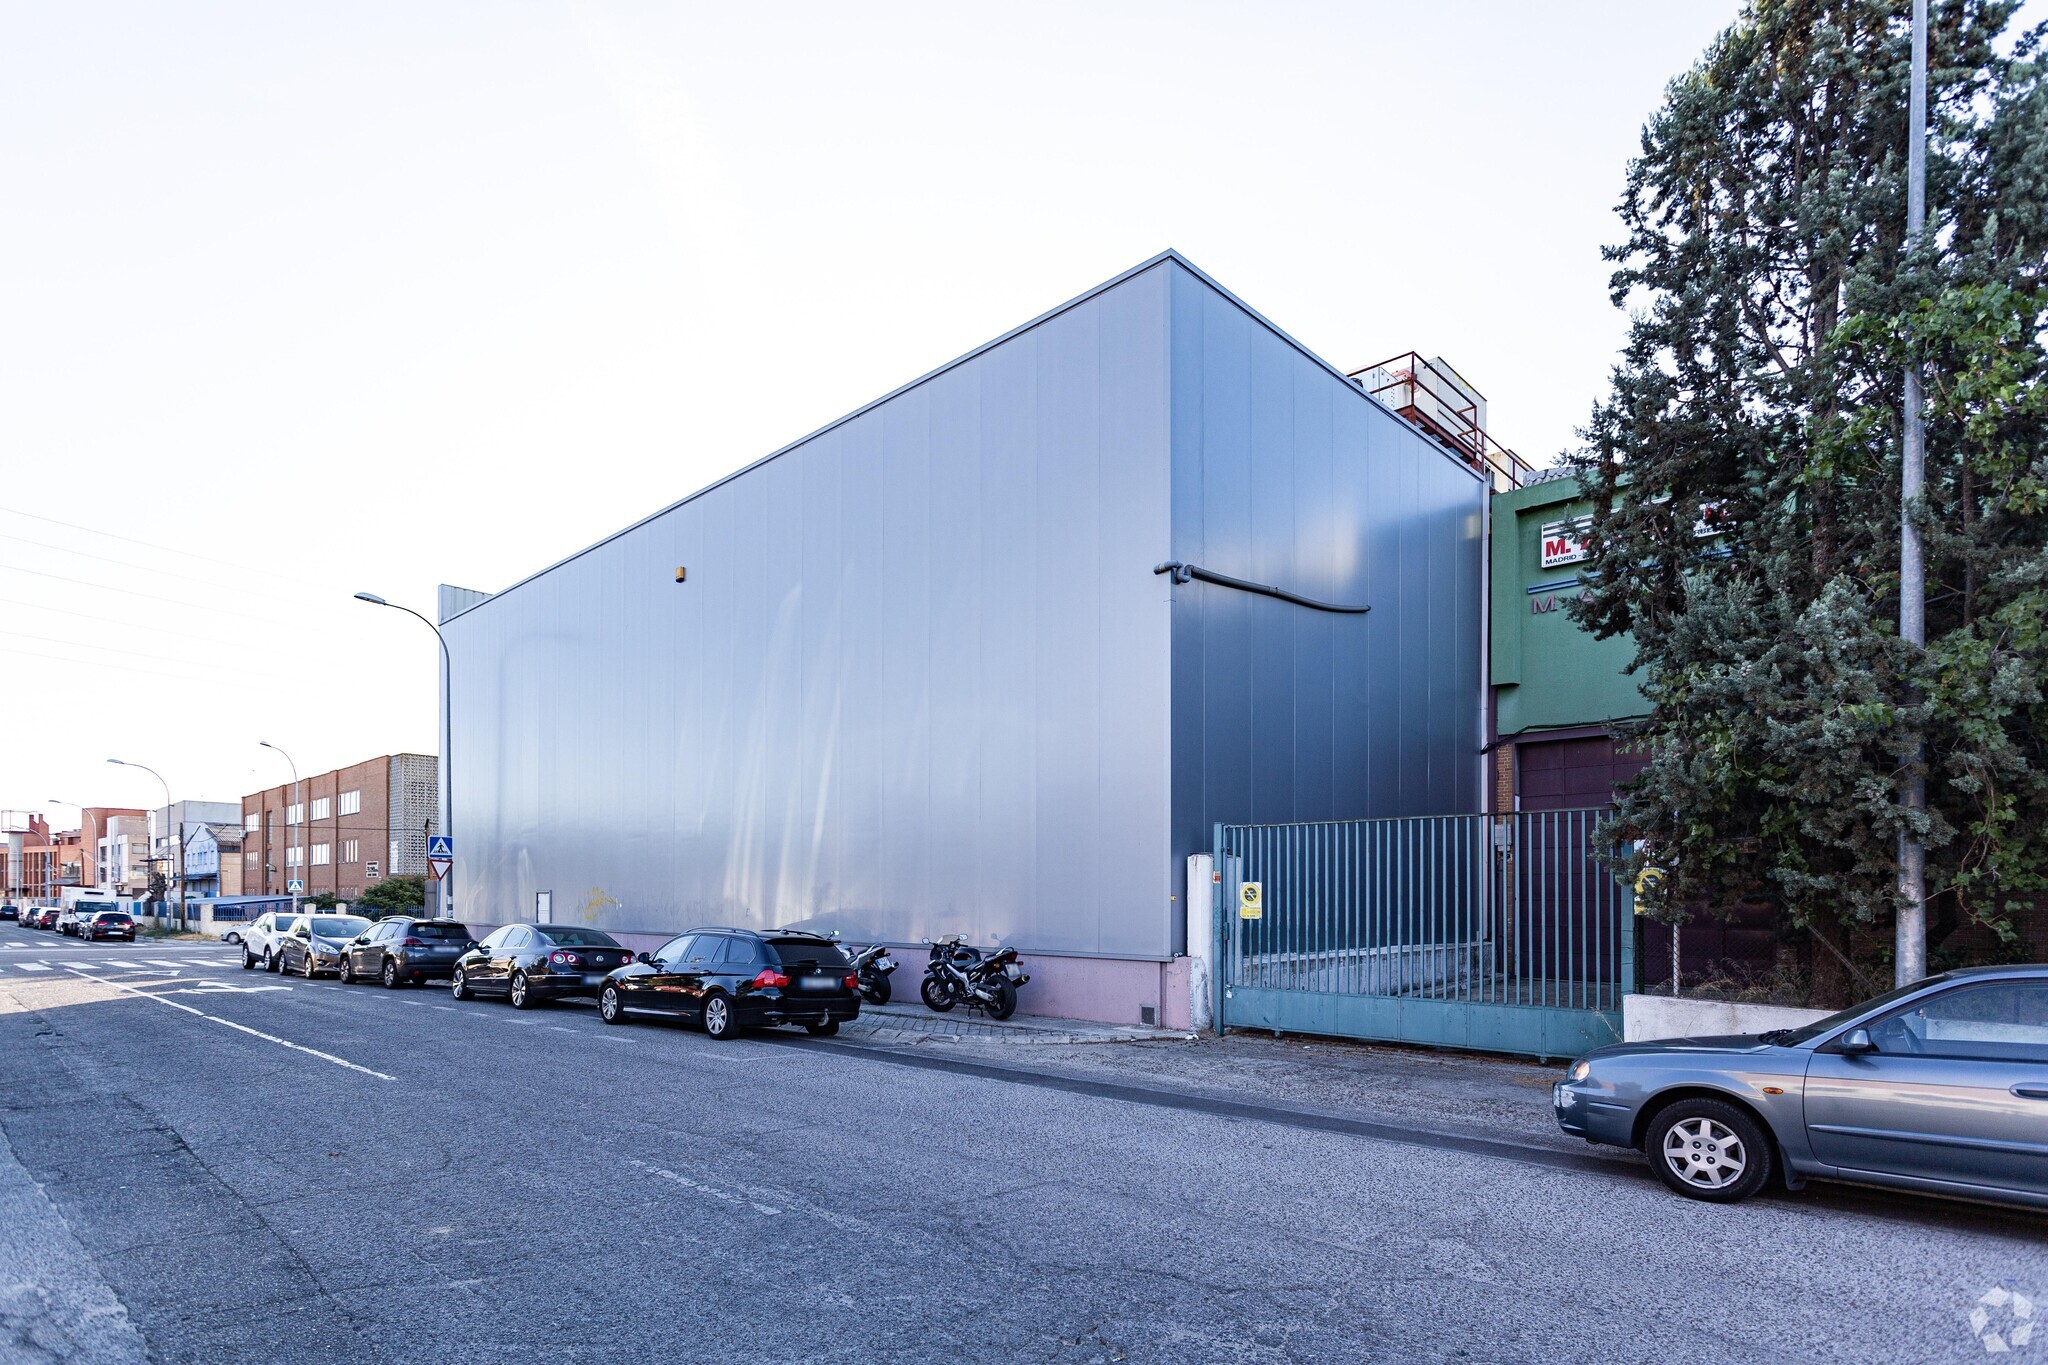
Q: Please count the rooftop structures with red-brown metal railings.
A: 1